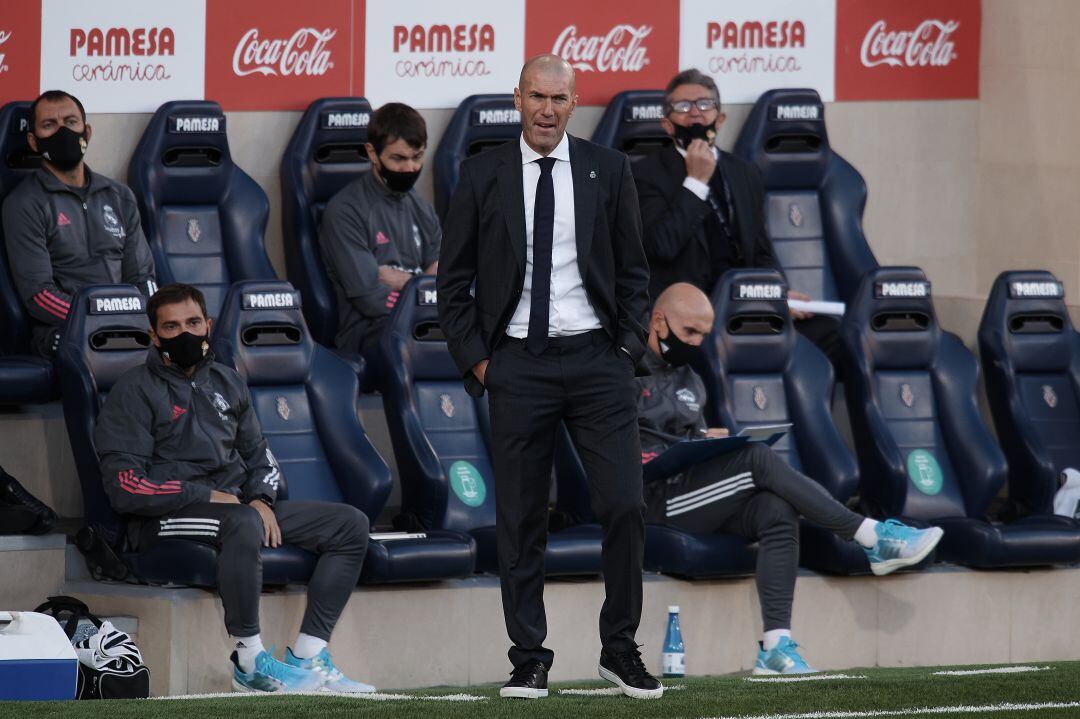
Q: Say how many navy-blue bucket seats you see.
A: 13